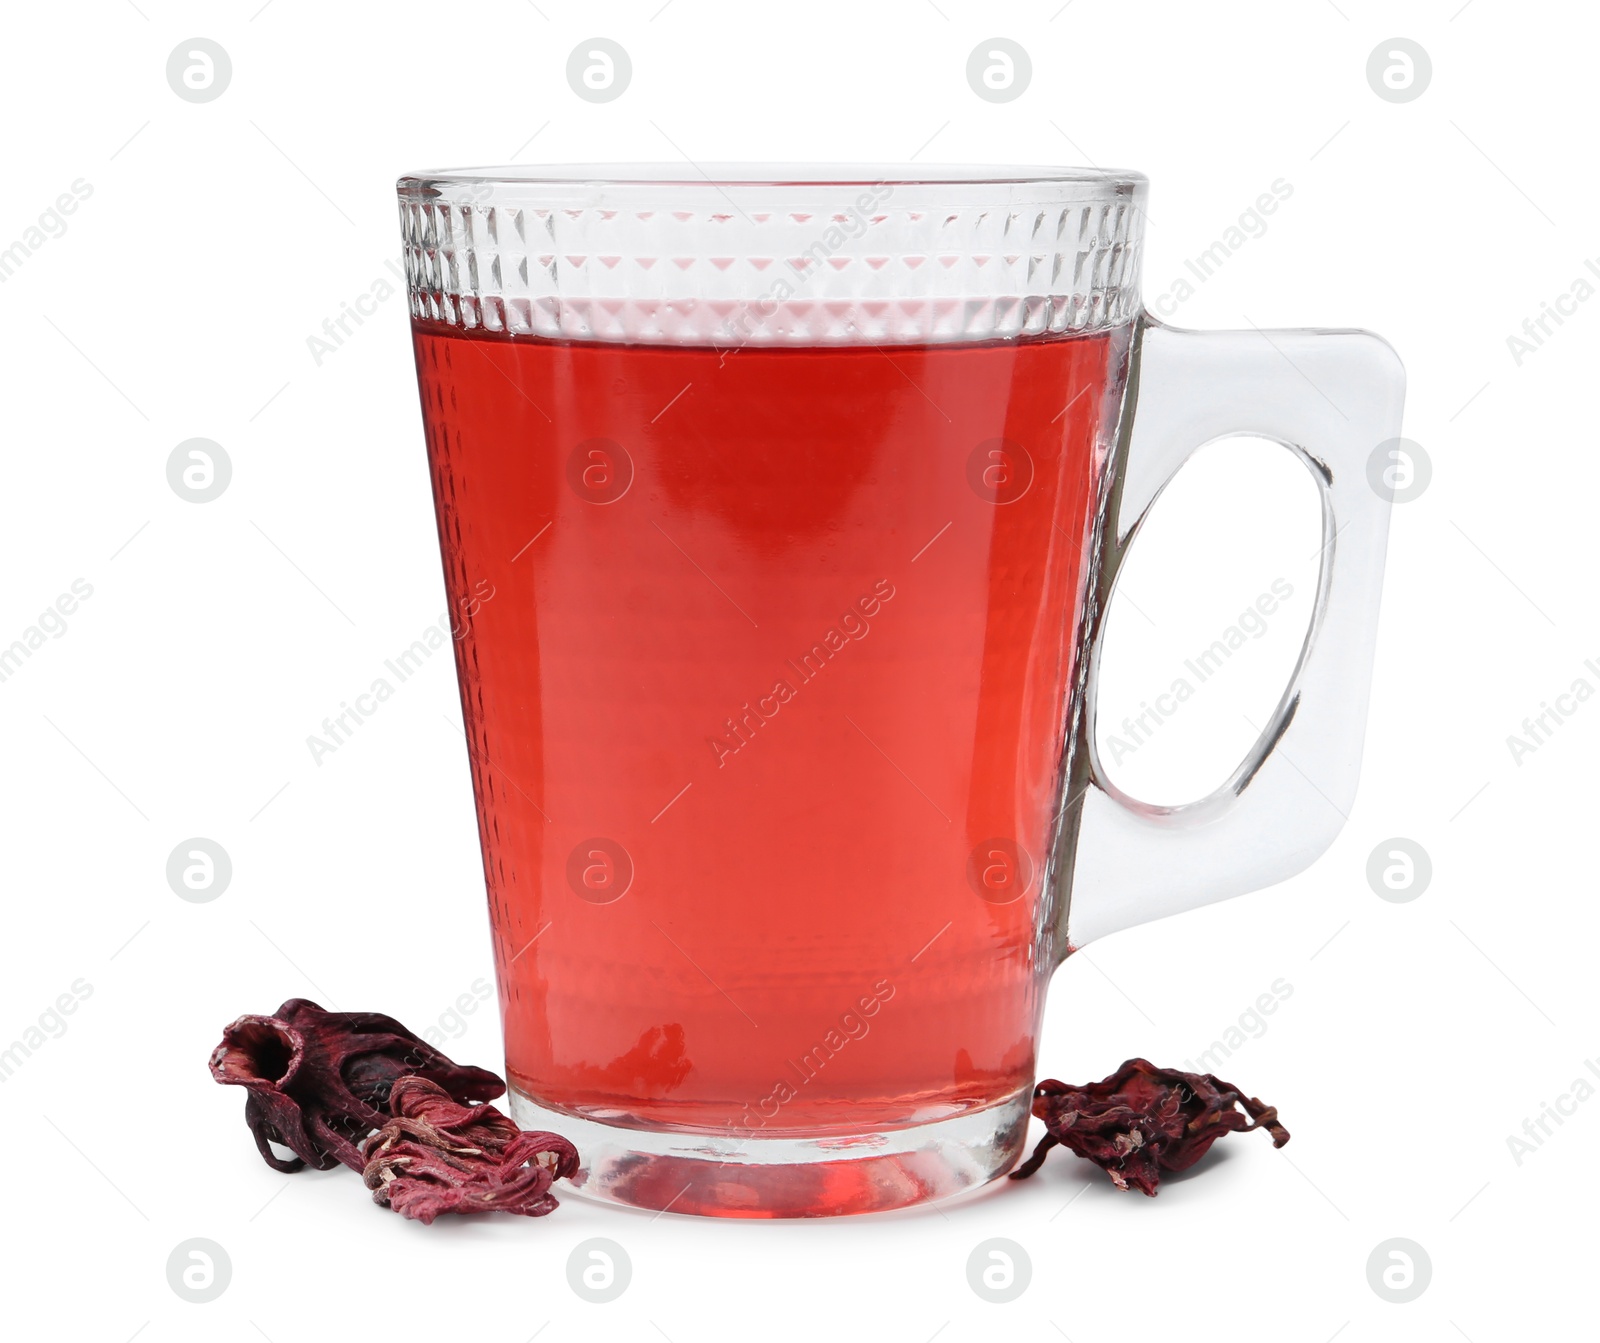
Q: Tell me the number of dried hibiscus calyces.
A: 3